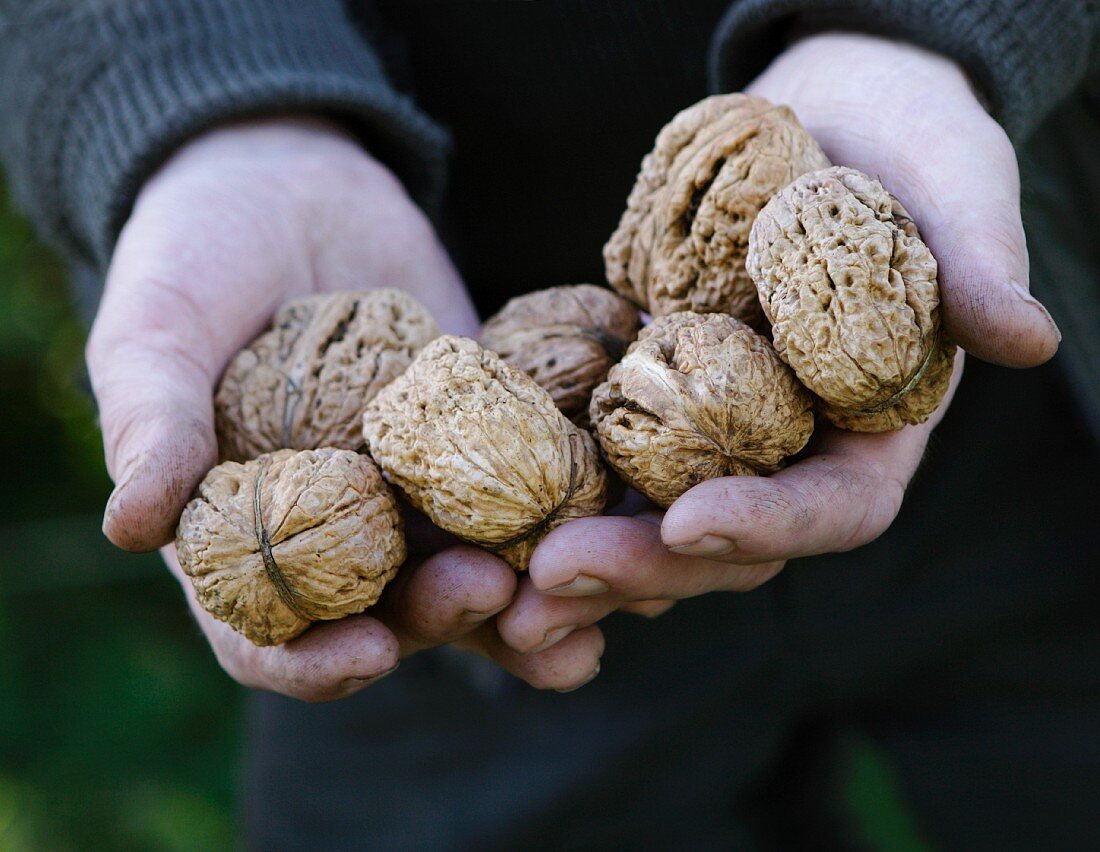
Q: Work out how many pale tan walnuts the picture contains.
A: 7